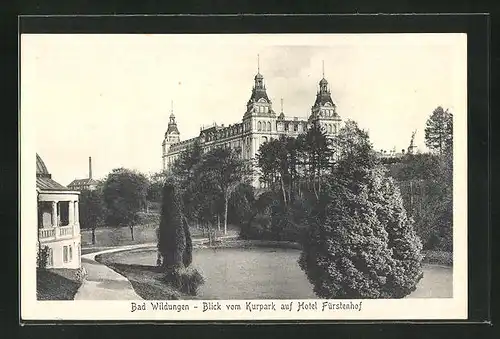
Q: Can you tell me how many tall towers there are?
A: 3